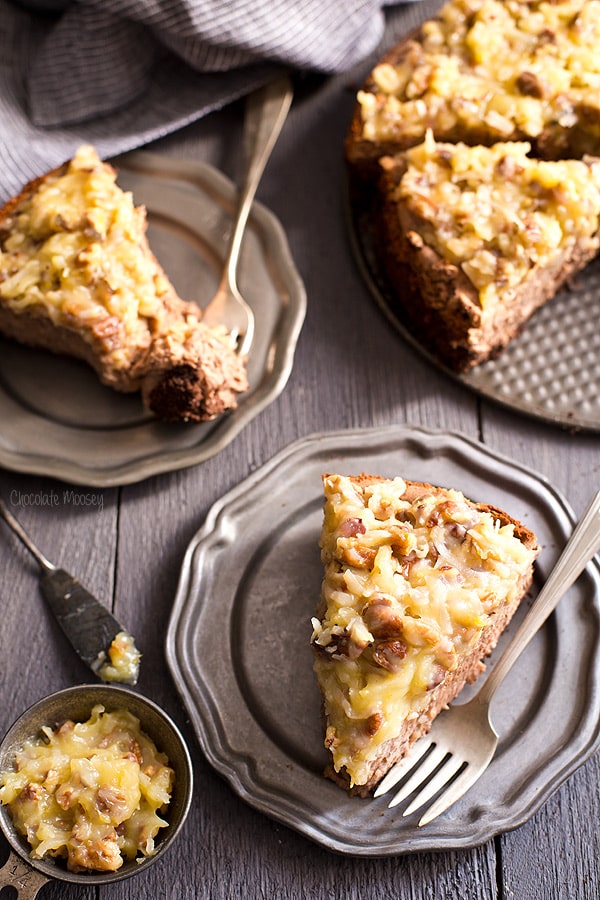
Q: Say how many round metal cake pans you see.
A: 1